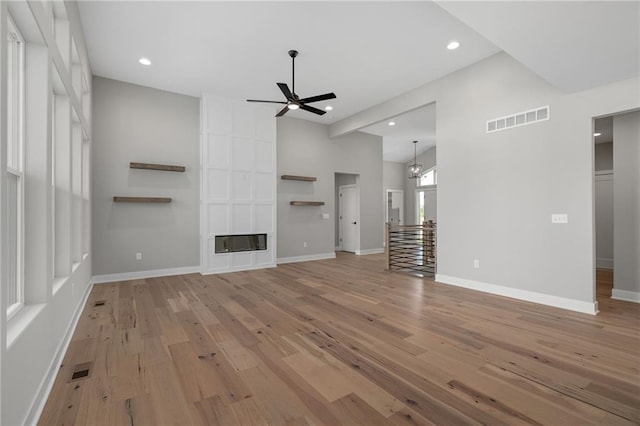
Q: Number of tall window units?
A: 4